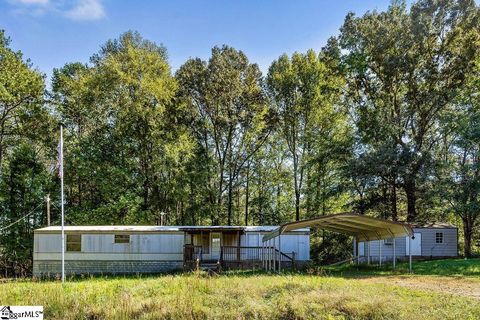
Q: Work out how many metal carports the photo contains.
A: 1